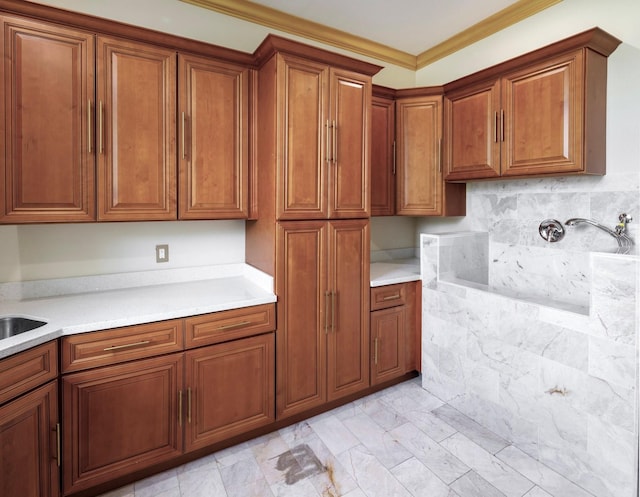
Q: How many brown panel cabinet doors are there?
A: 15